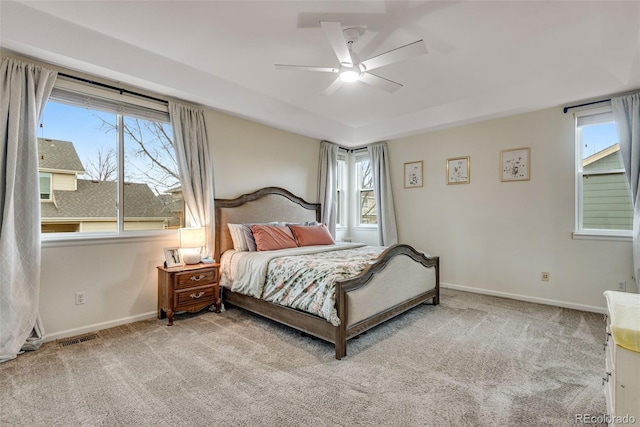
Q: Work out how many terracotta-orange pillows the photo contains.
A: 2